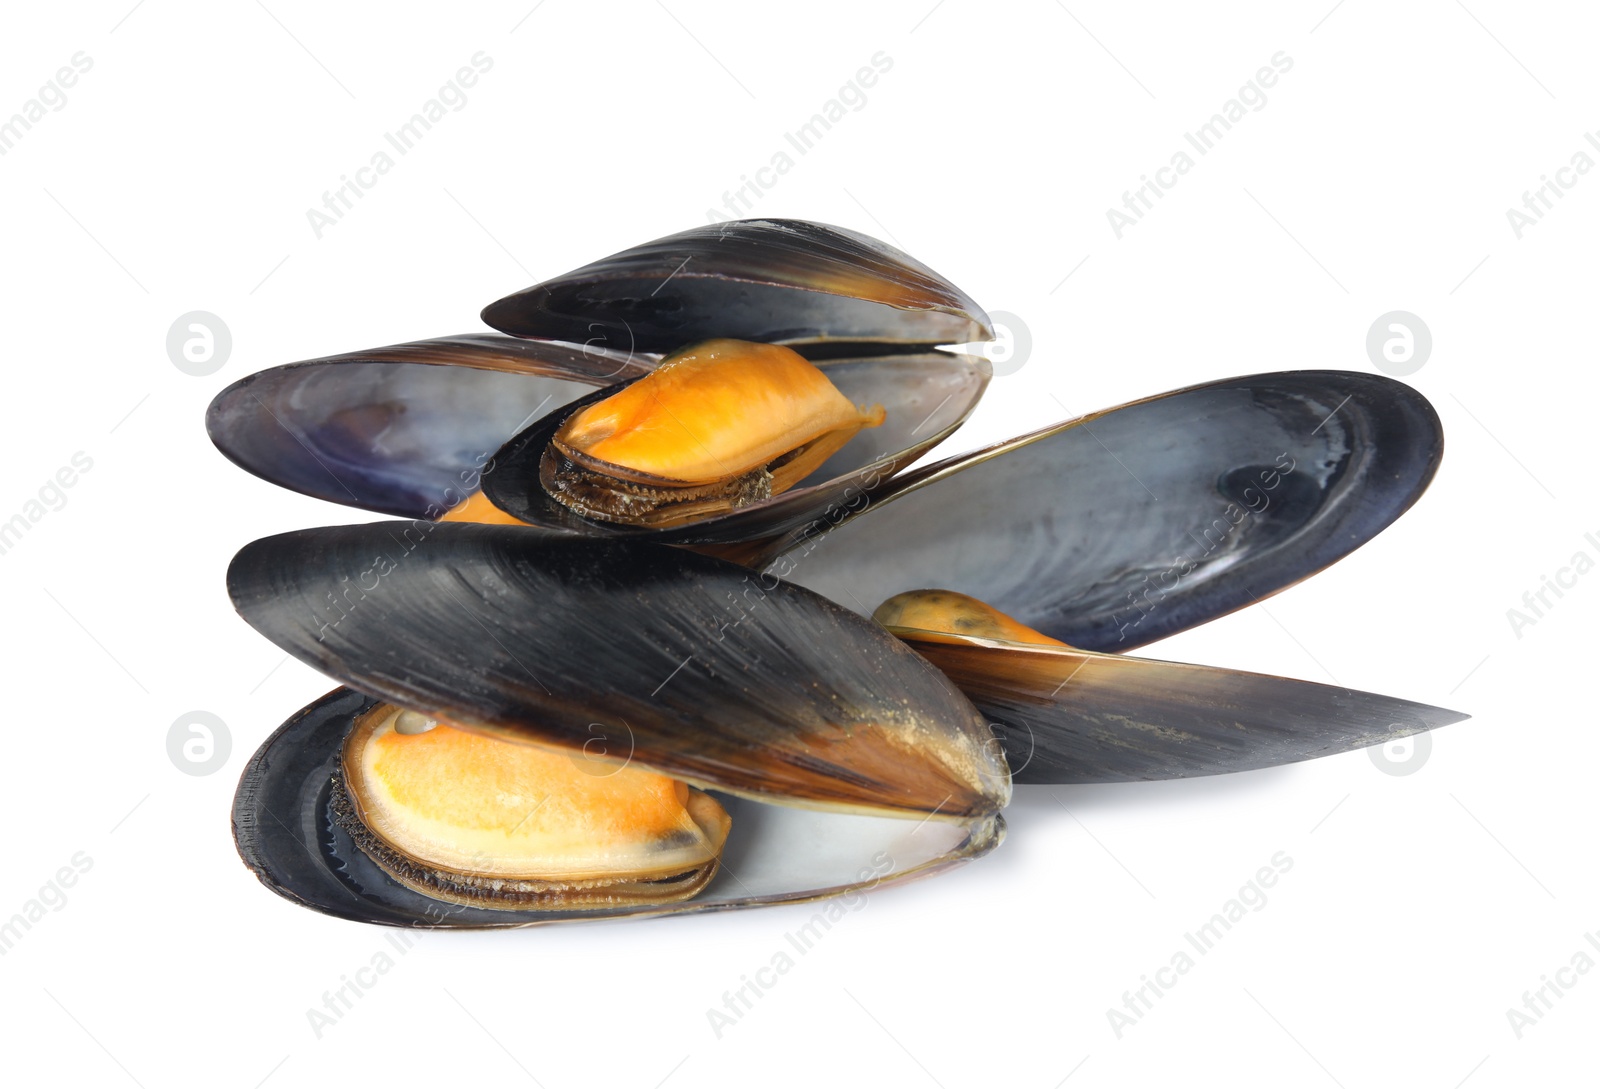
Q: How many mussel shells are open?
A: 4